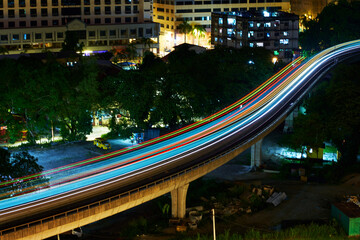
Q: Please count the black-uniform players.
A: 0